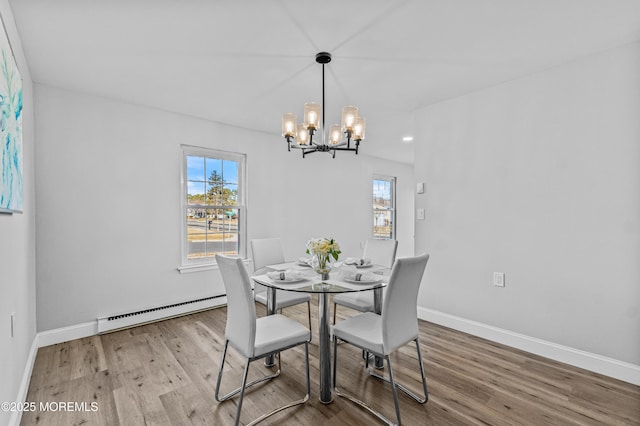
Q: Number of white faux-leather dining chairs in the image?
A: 4